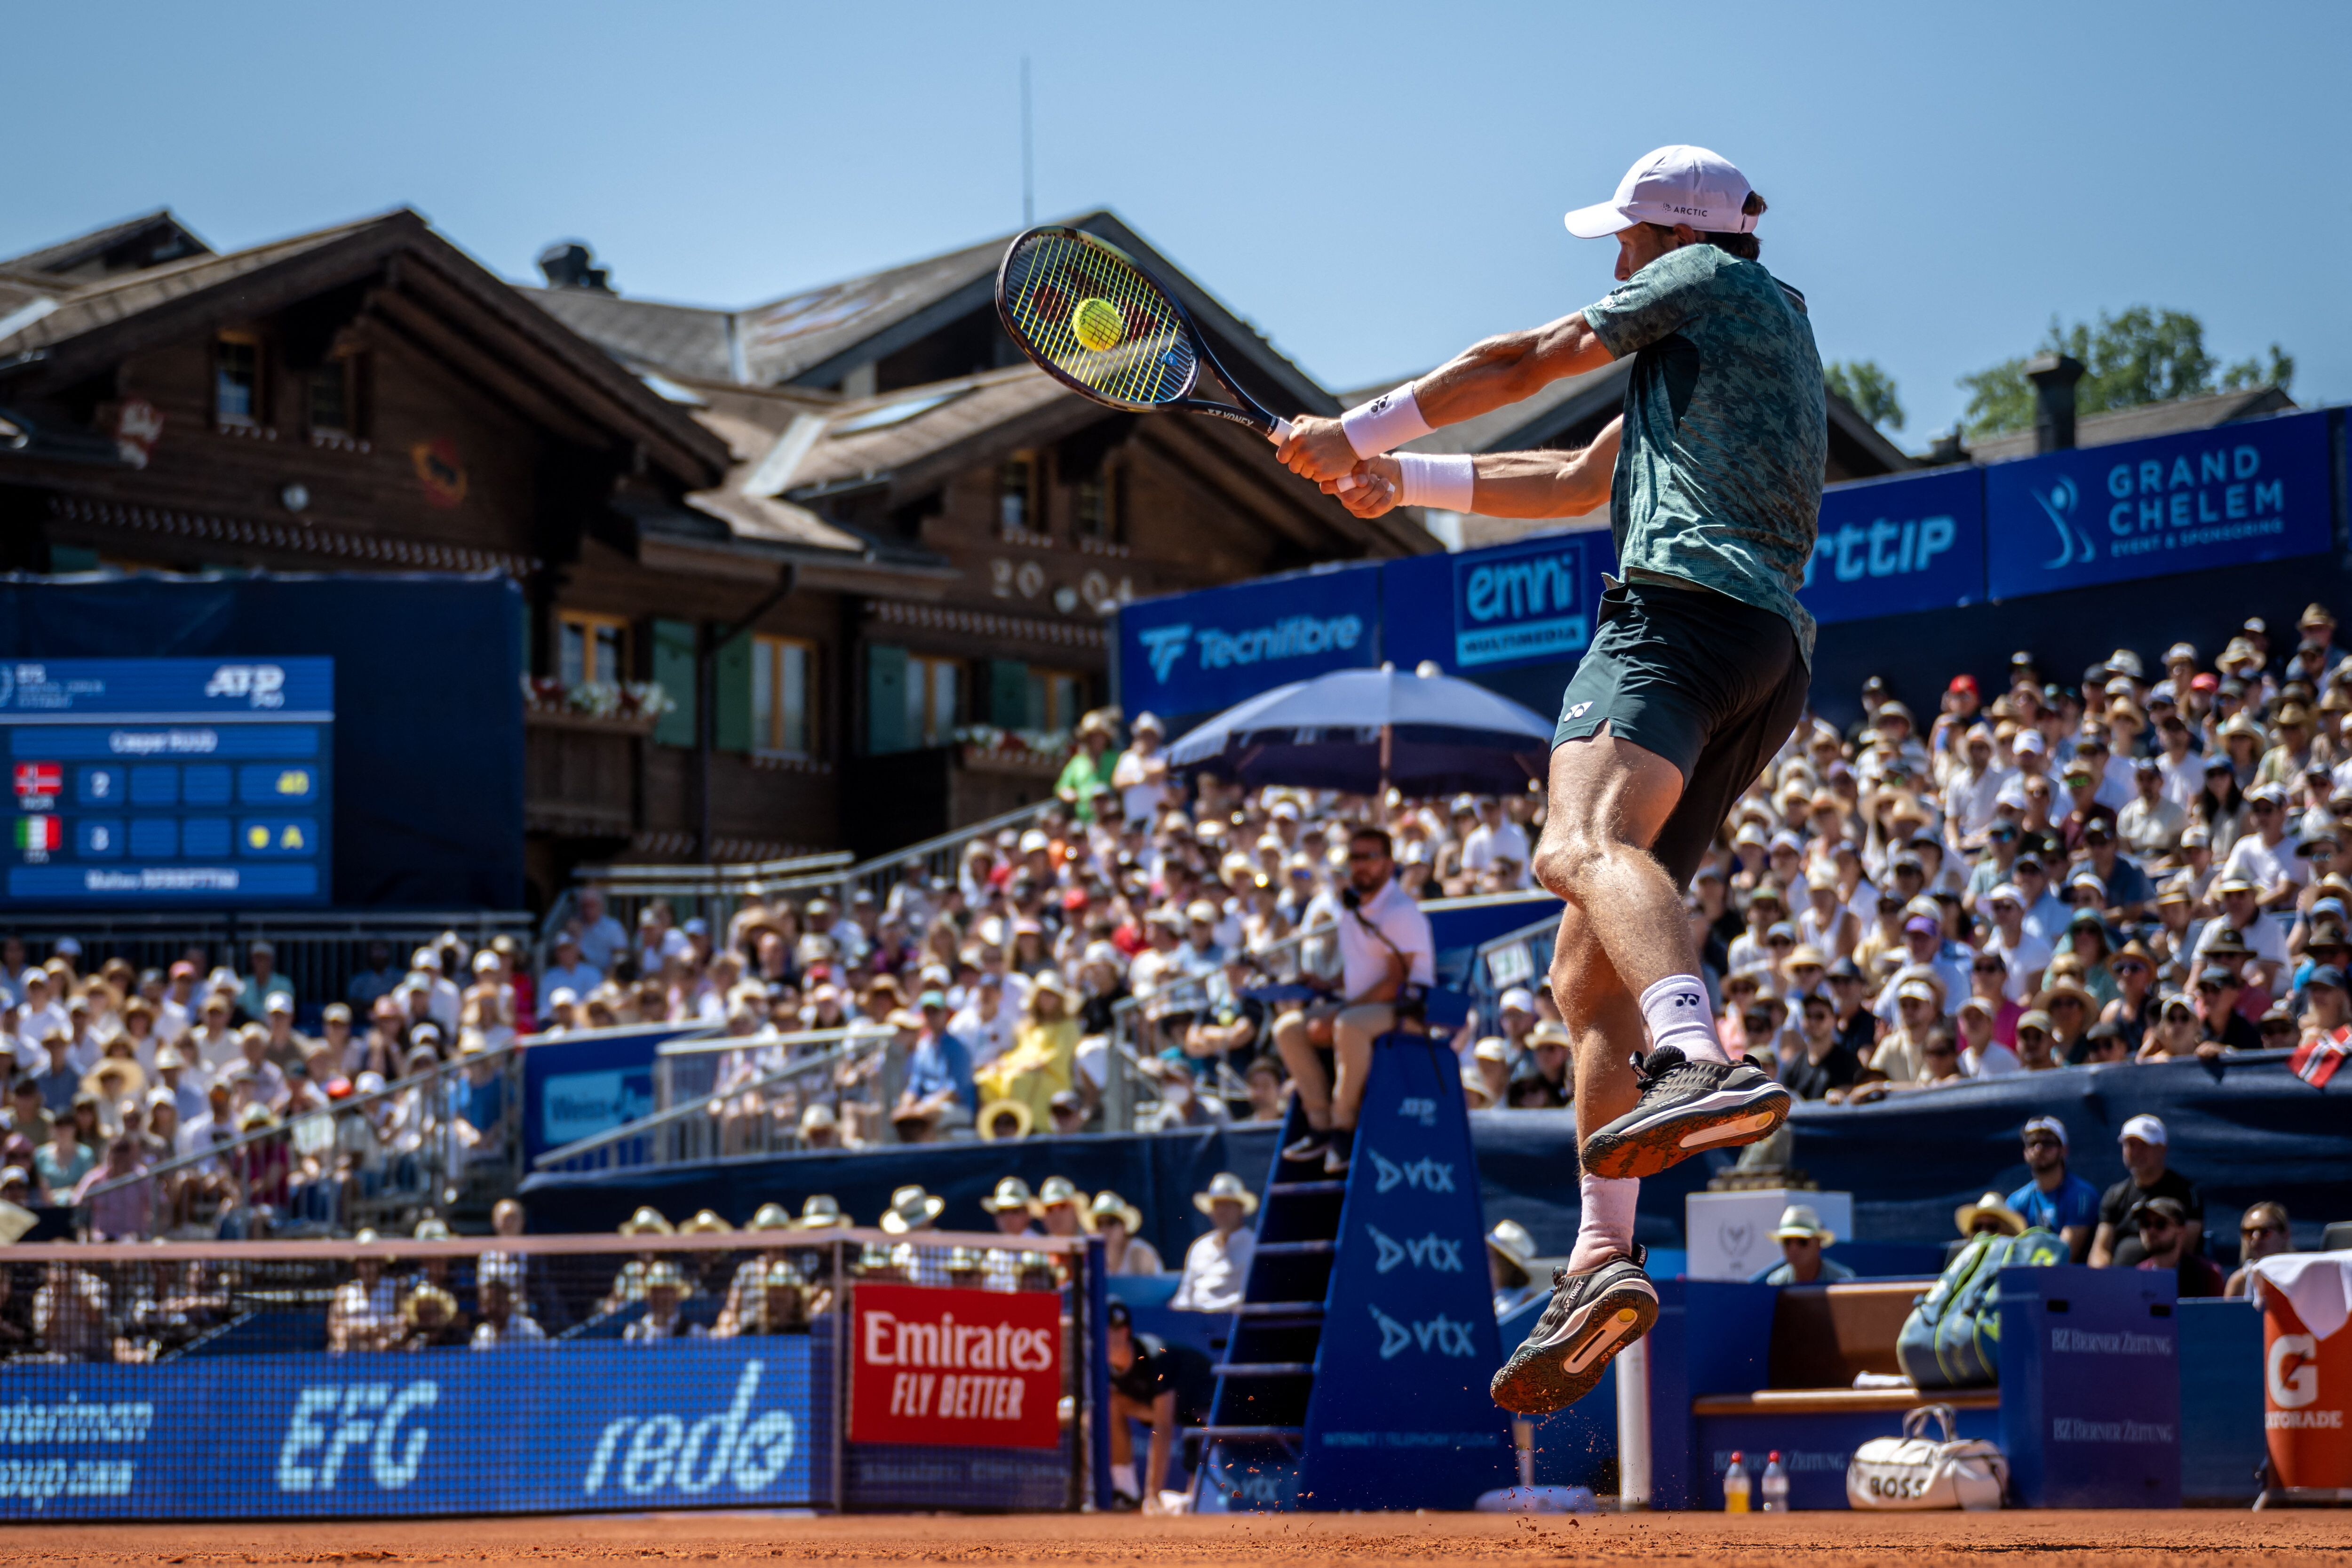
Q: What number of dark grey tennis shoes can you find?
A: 2